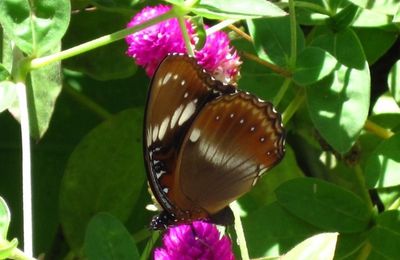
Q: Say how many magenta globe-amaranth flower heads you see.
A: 3